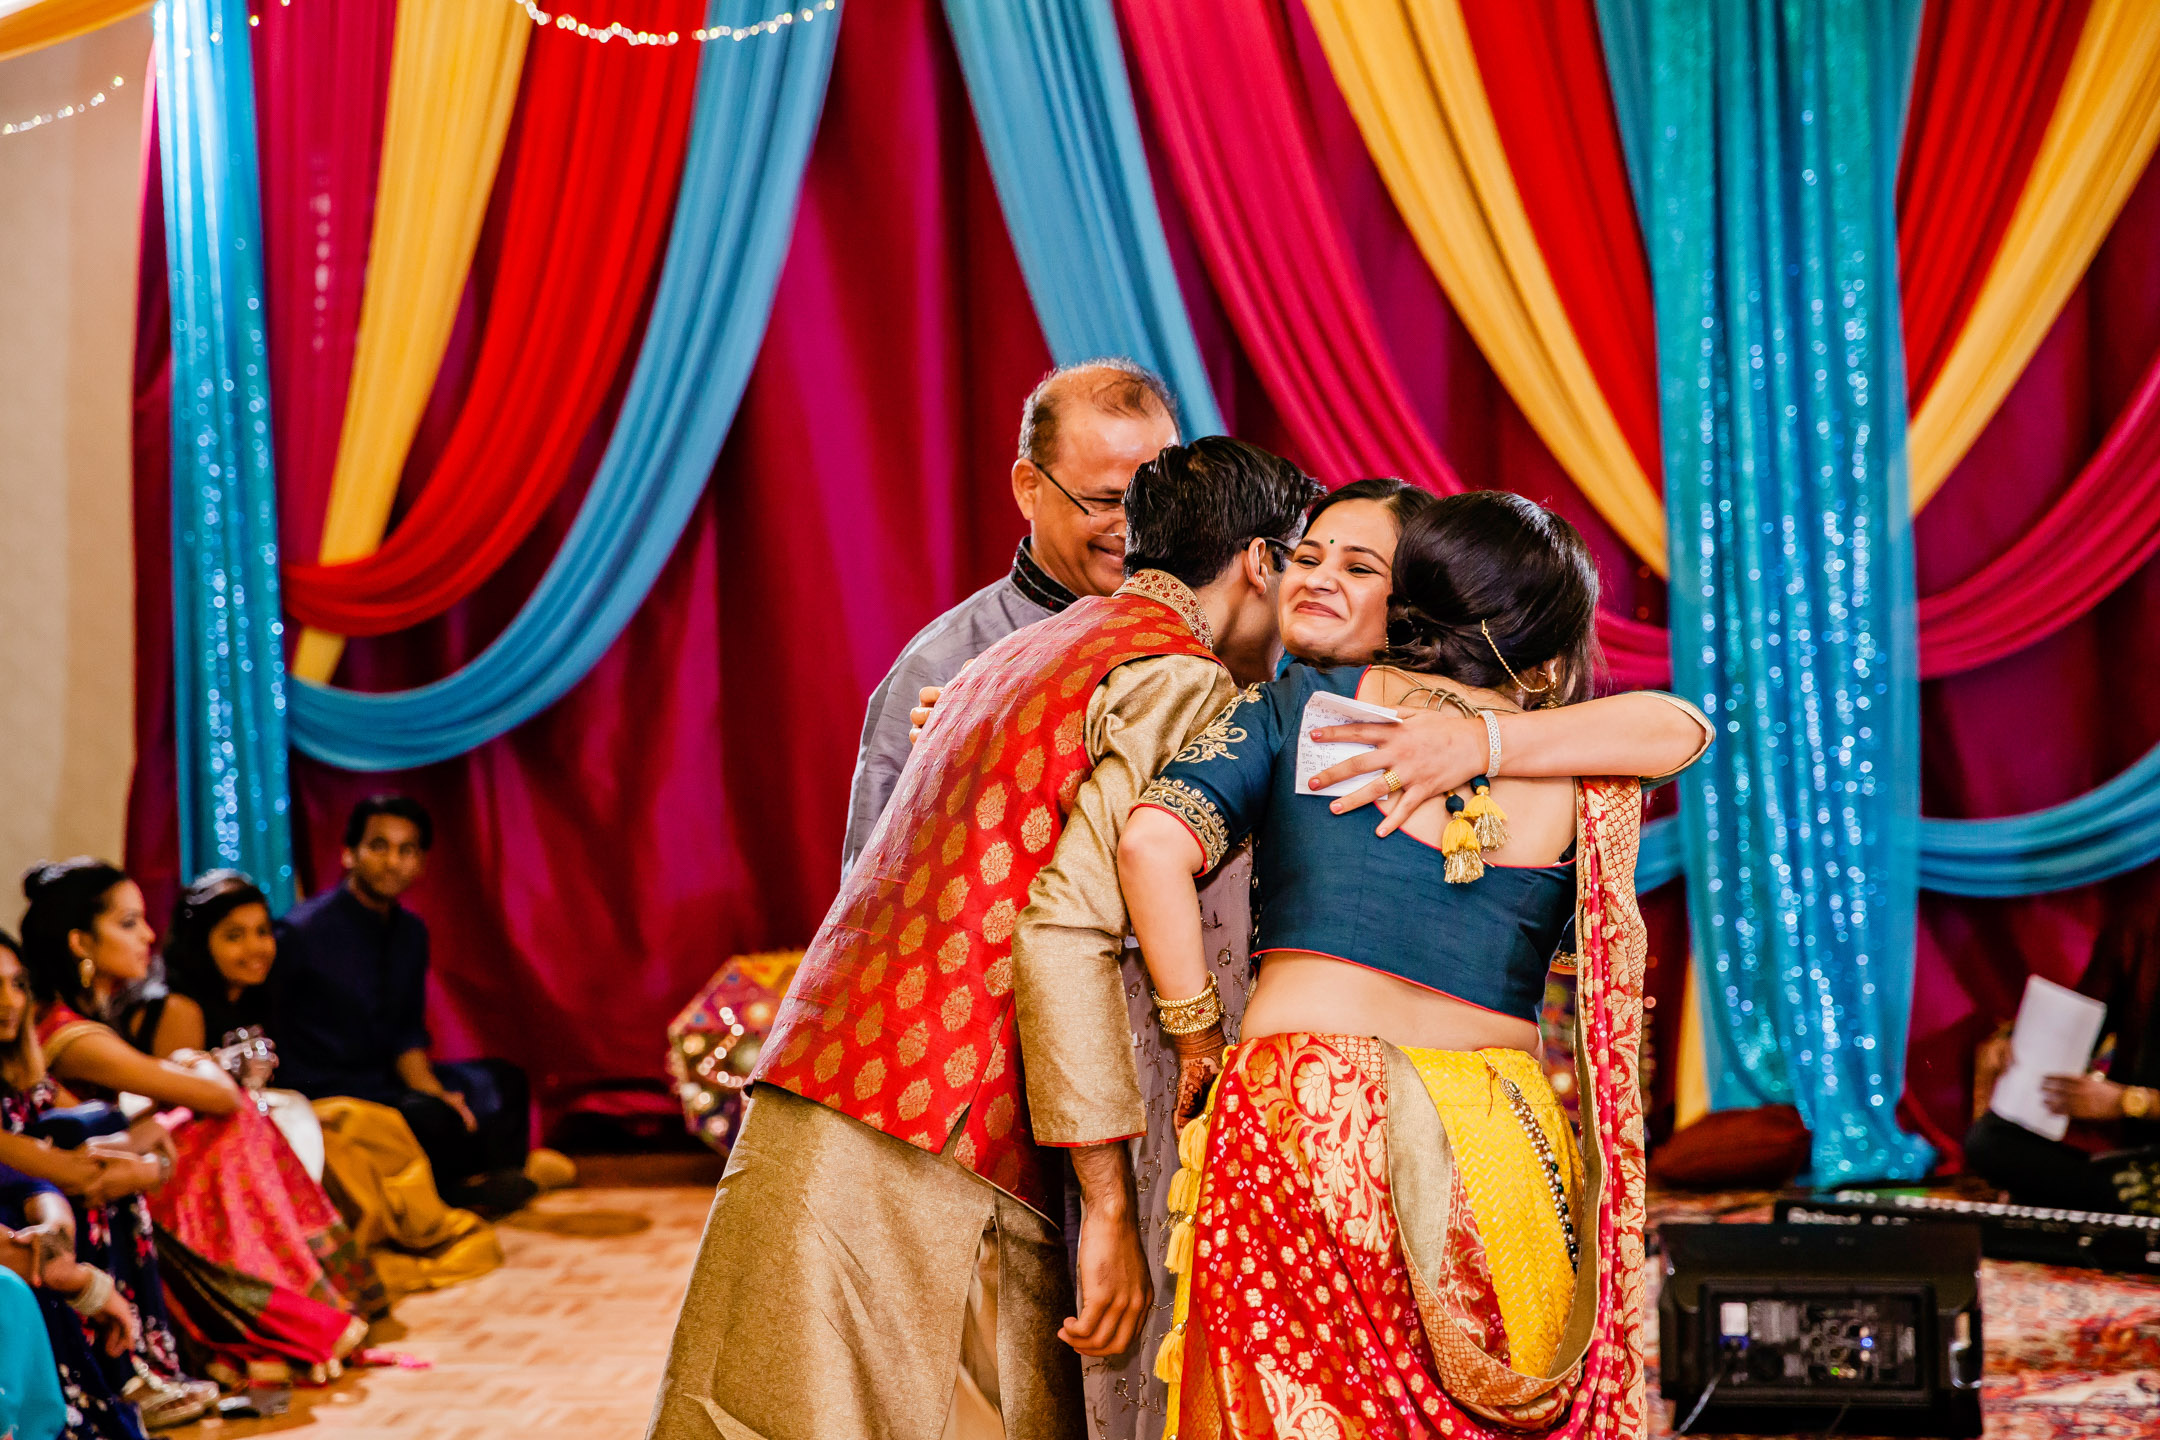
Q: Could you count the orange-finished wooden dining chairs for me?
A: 0